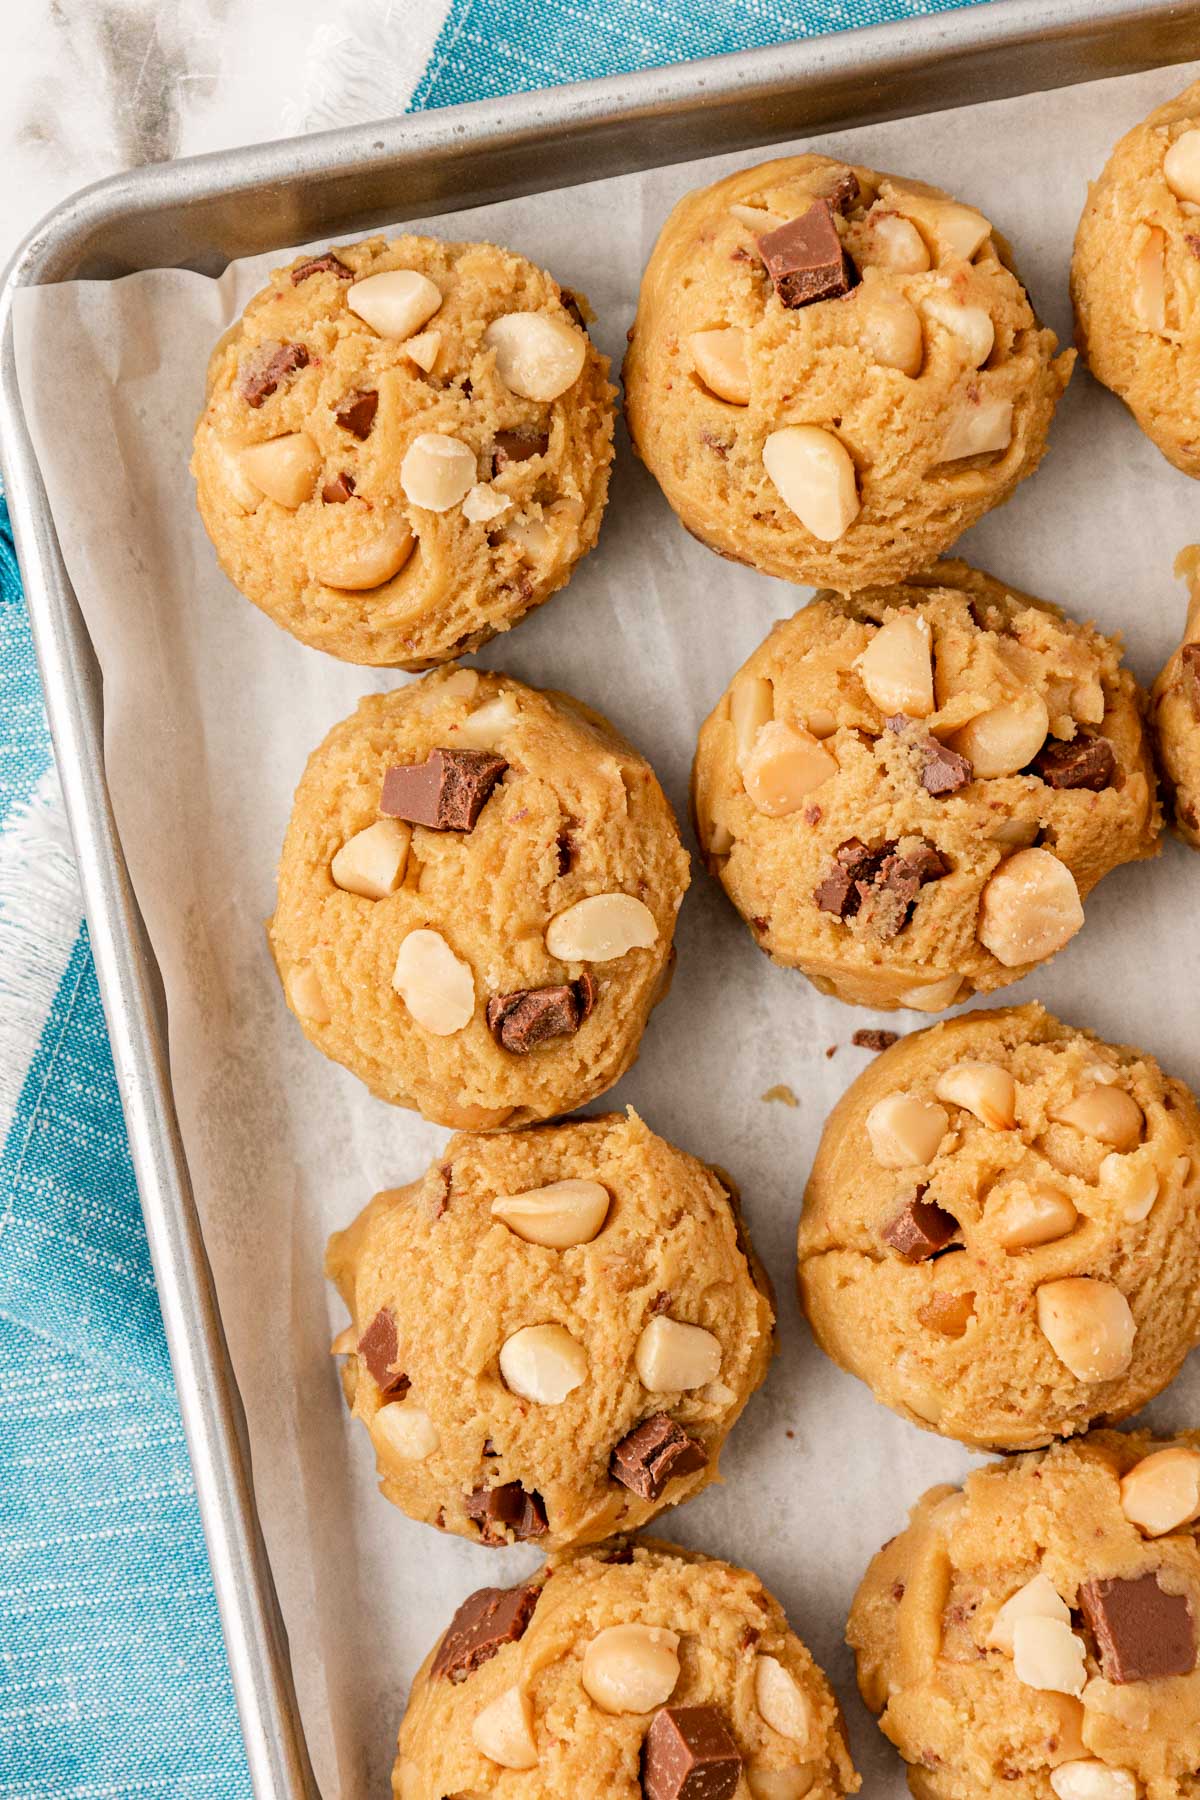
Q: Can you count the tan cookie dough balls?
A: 10